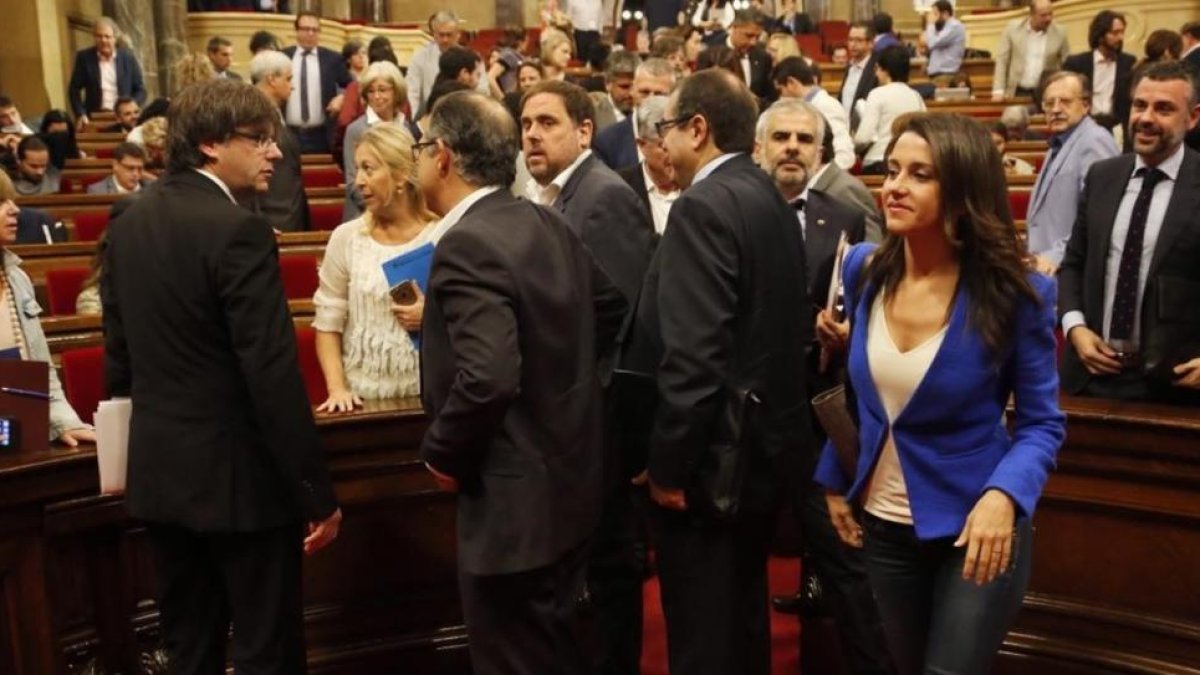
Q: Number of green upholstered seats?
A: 0